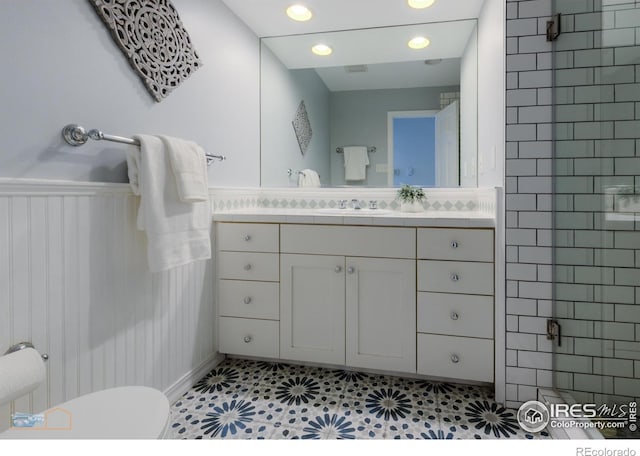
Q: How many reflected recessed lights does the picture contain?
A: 2